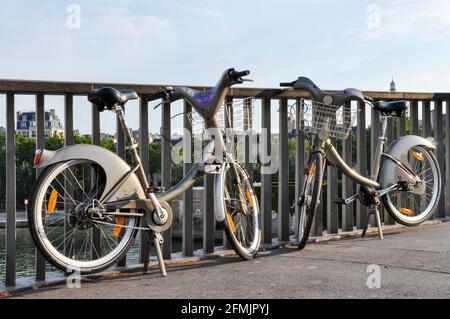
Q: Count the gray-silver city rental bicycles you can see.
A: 2